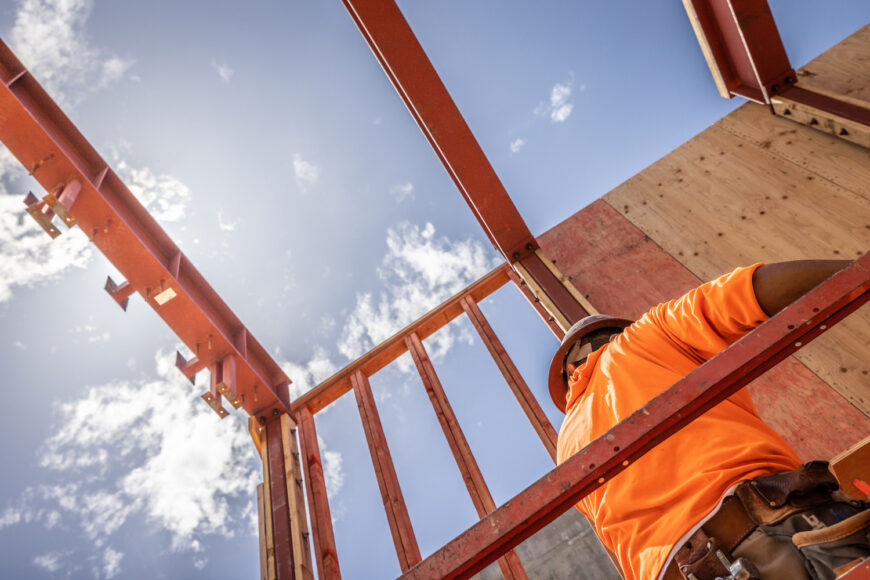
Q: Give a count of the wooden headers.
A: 1